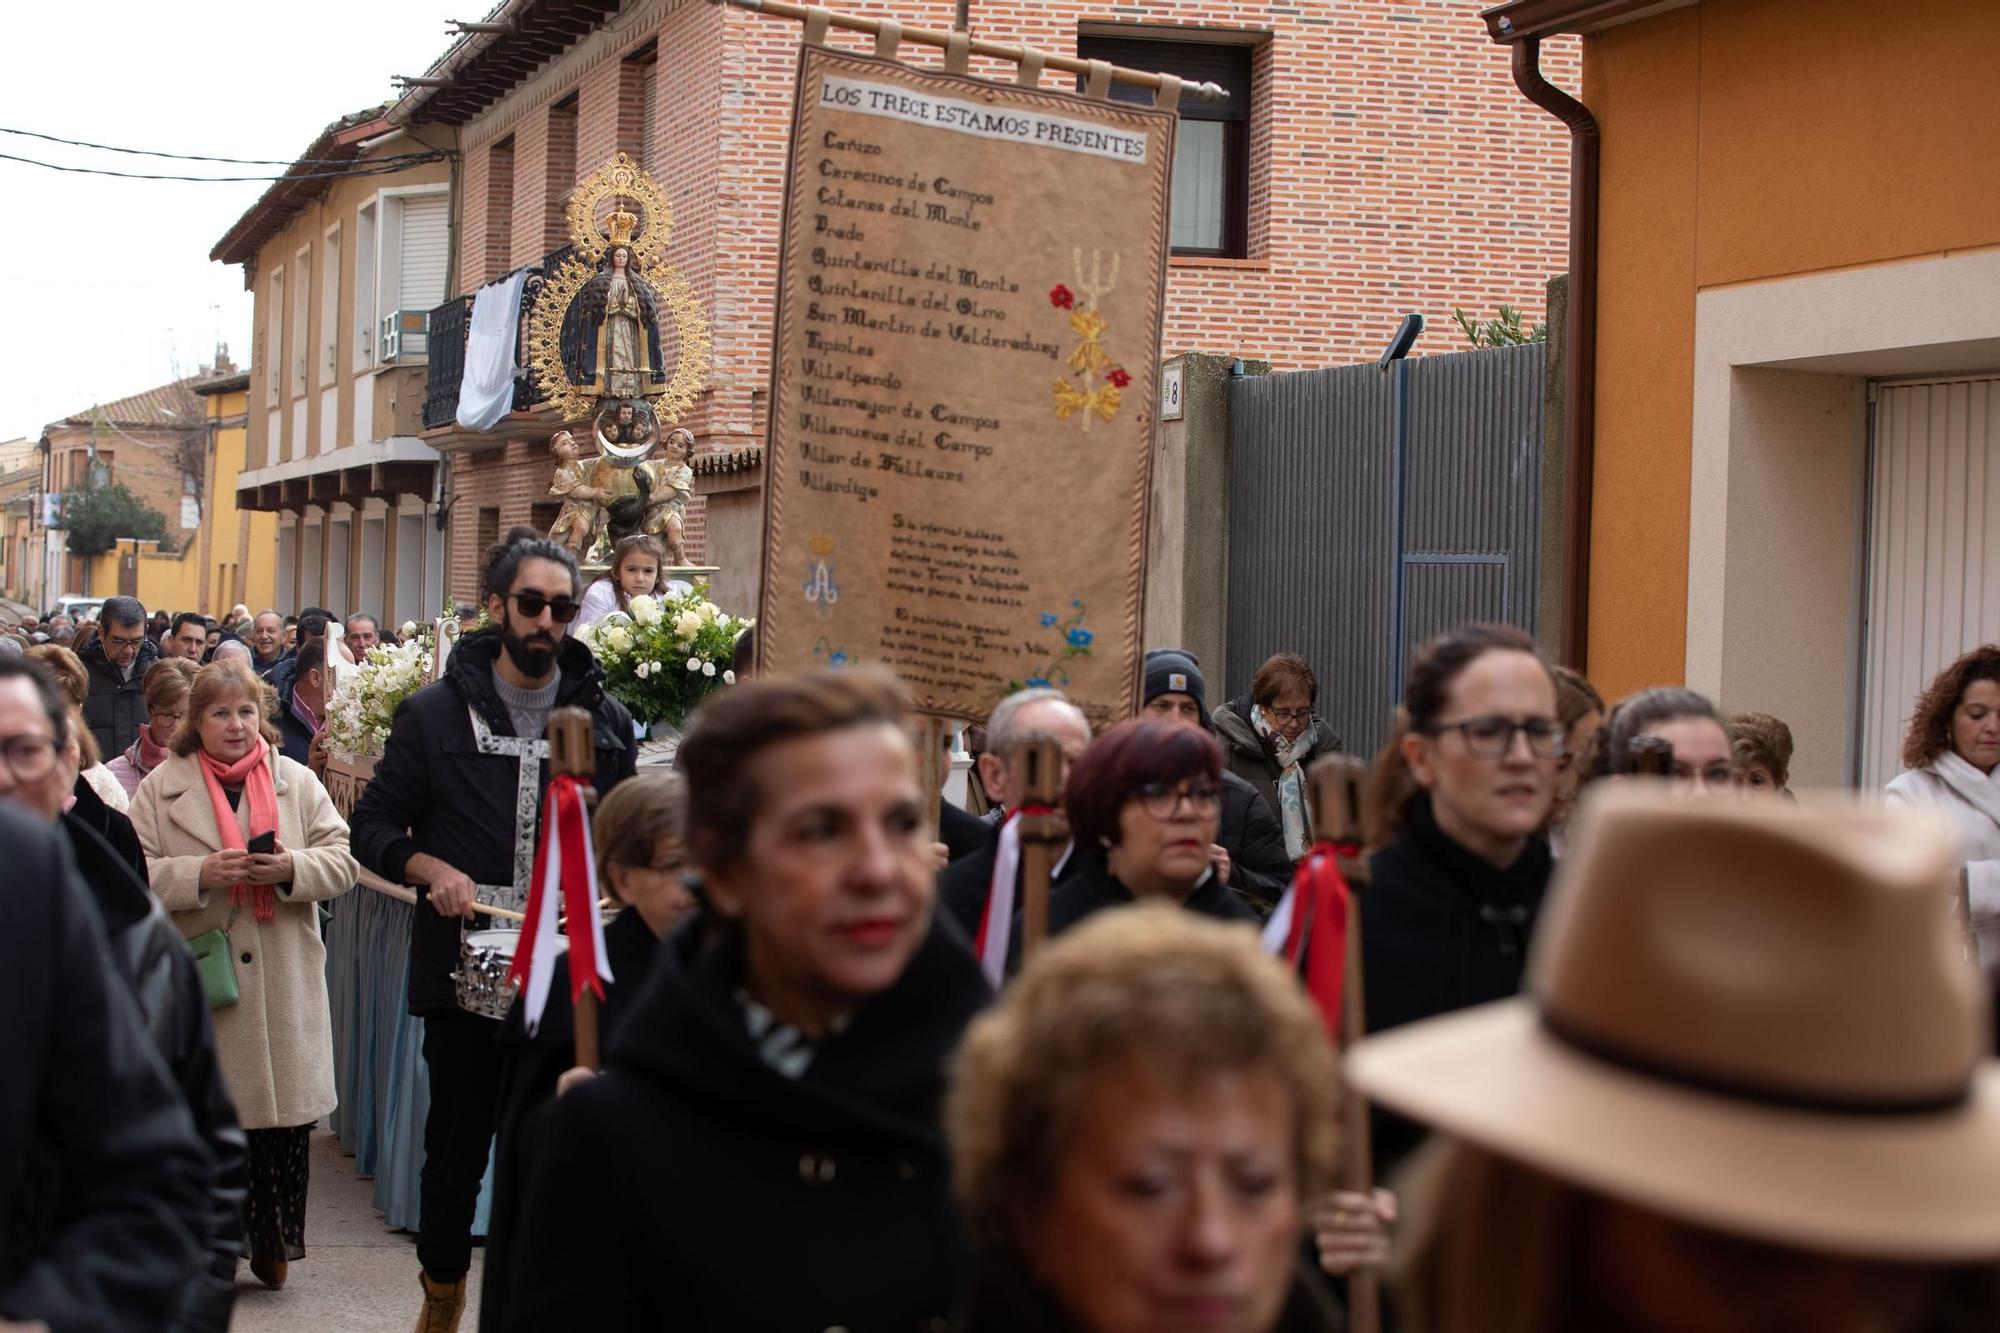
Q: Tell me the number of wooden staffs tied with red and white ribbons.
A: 3